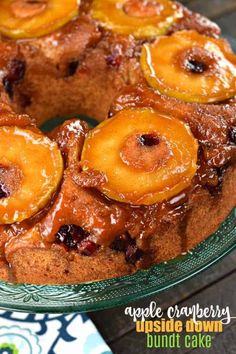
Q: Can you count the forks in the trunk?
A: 0